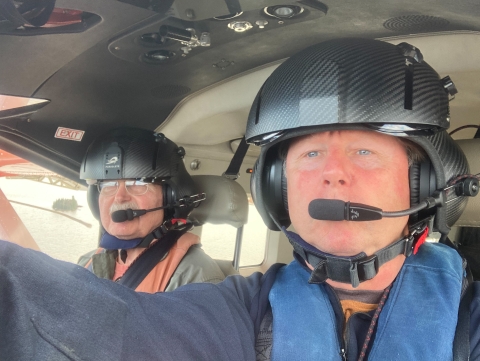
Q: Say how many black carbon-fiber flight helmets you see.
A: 2